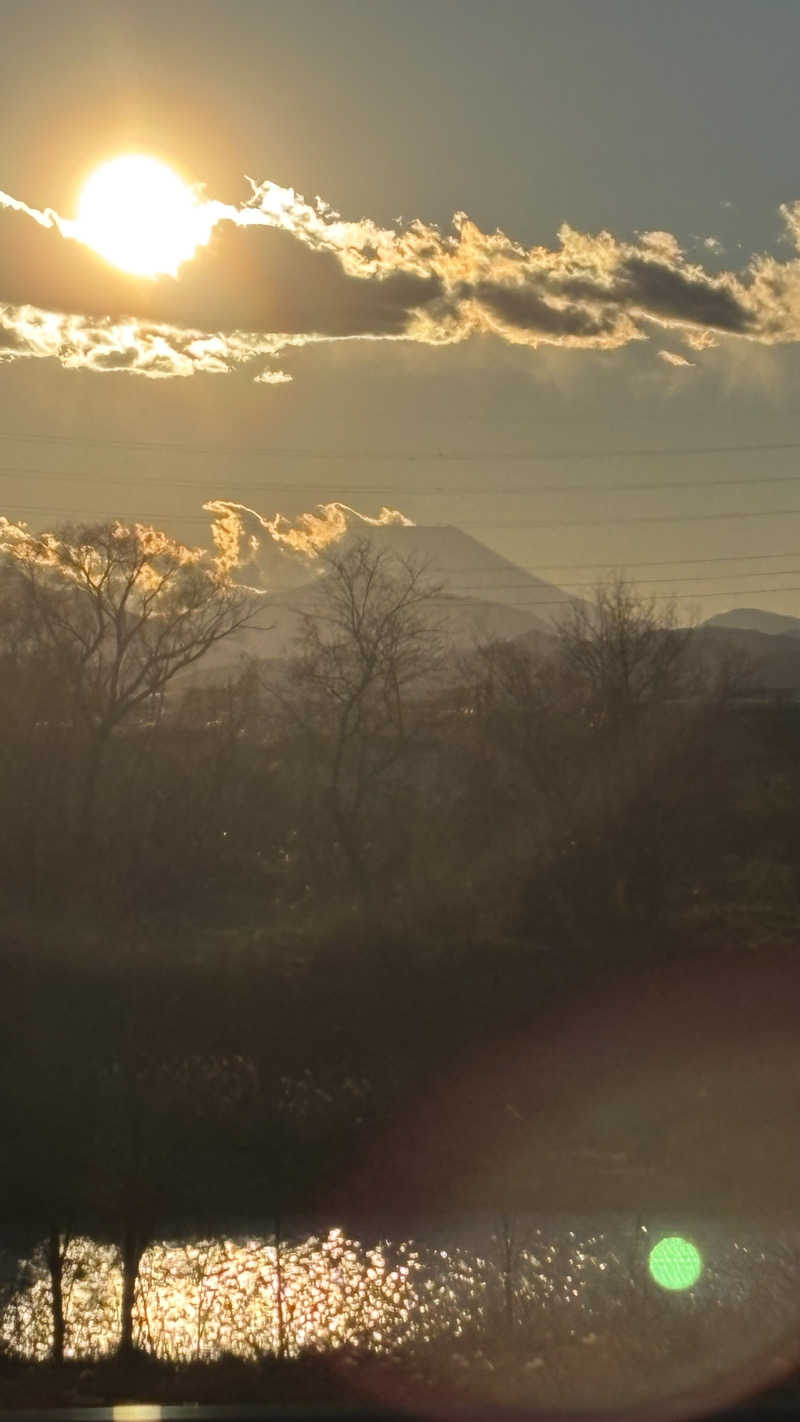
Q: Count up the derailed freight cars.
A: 0